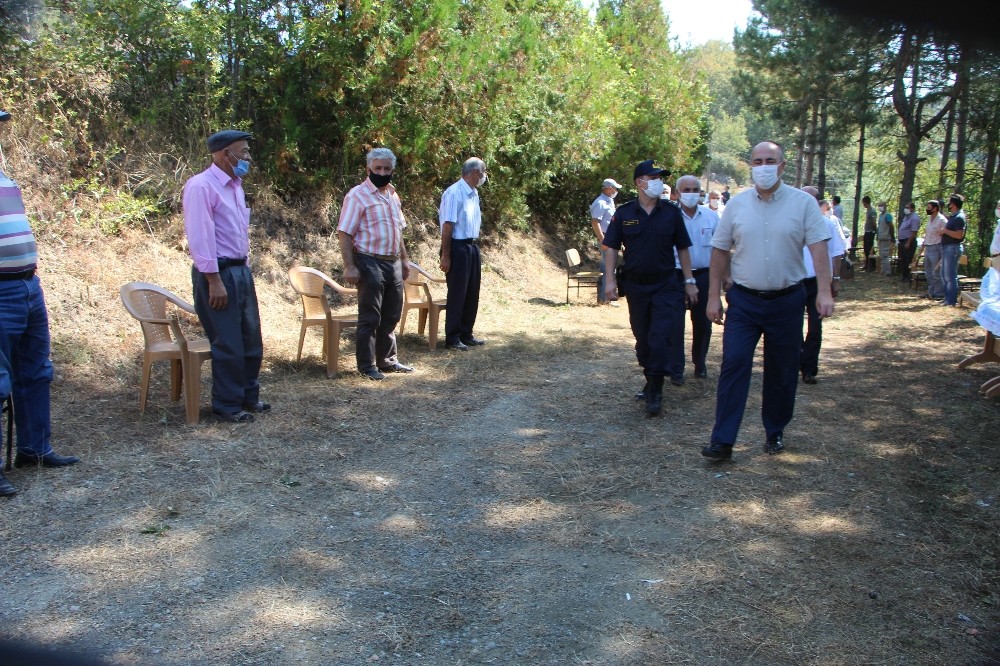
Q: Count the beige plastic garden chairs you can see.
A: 3